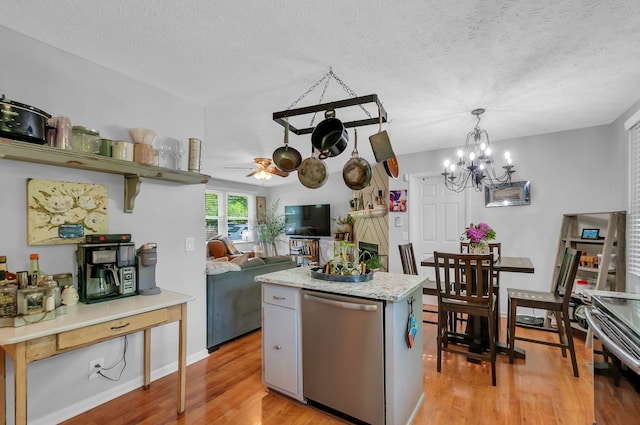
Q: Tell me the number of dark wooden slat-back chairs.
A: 4